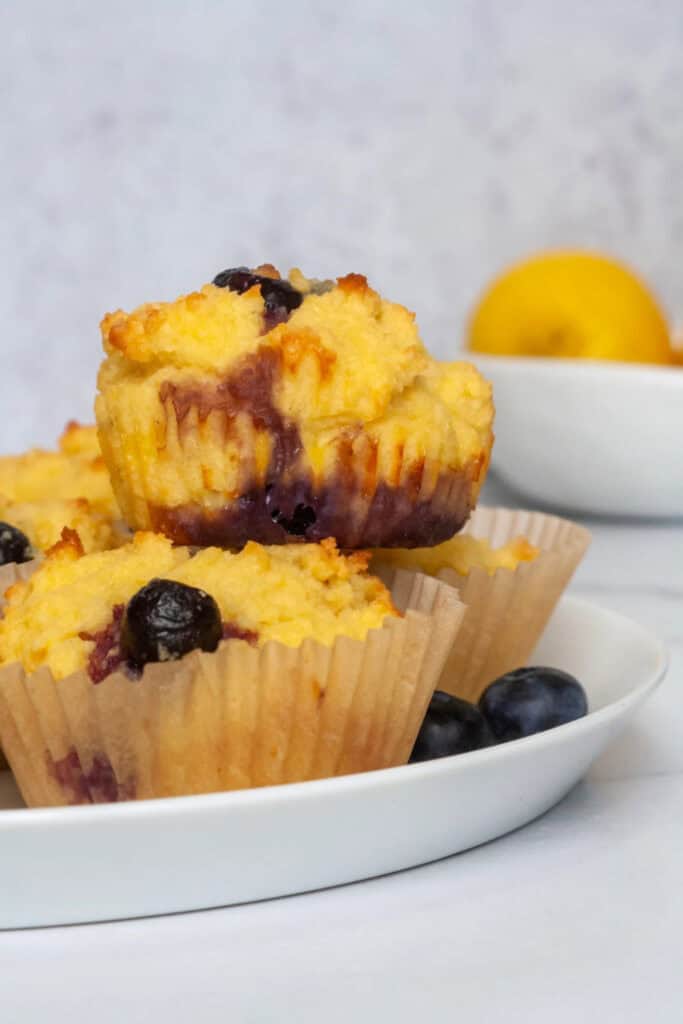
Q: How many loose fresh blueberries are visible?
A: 2